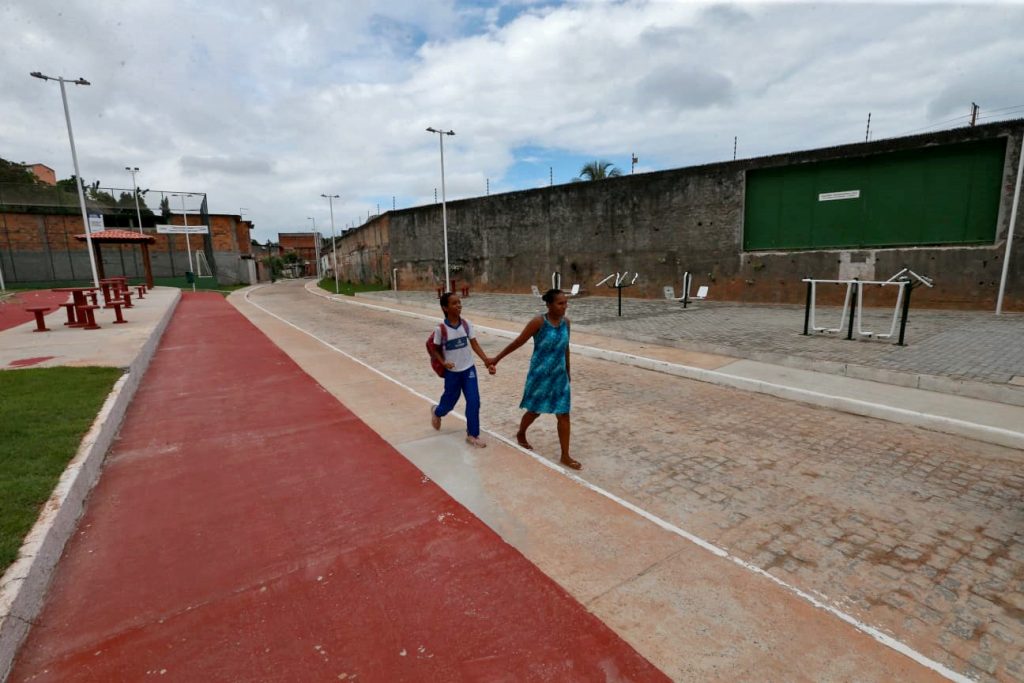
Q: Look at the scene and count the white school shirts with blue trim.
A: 1